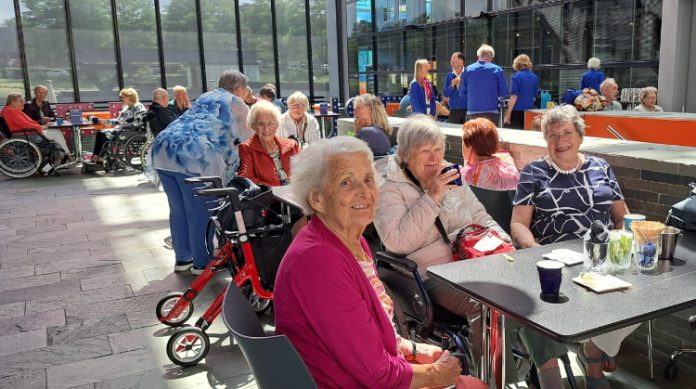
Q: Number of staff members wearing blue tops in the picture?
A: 5